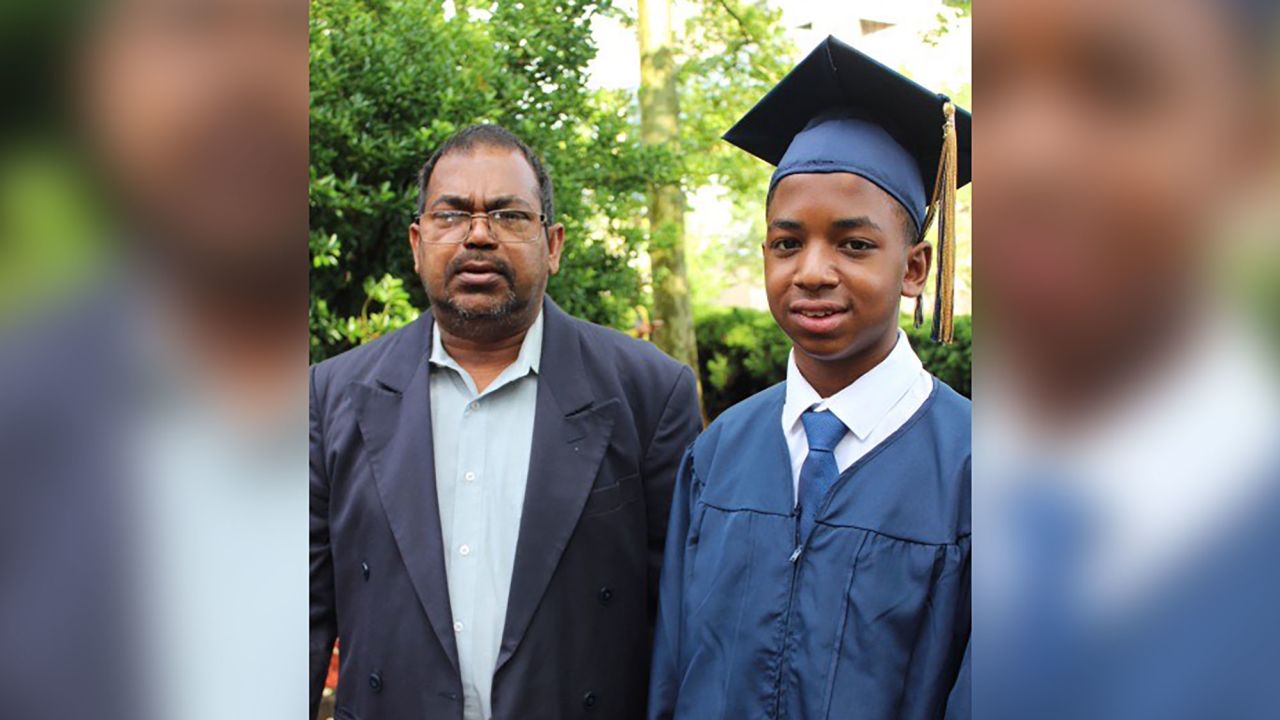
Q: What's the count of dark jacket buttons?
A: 4